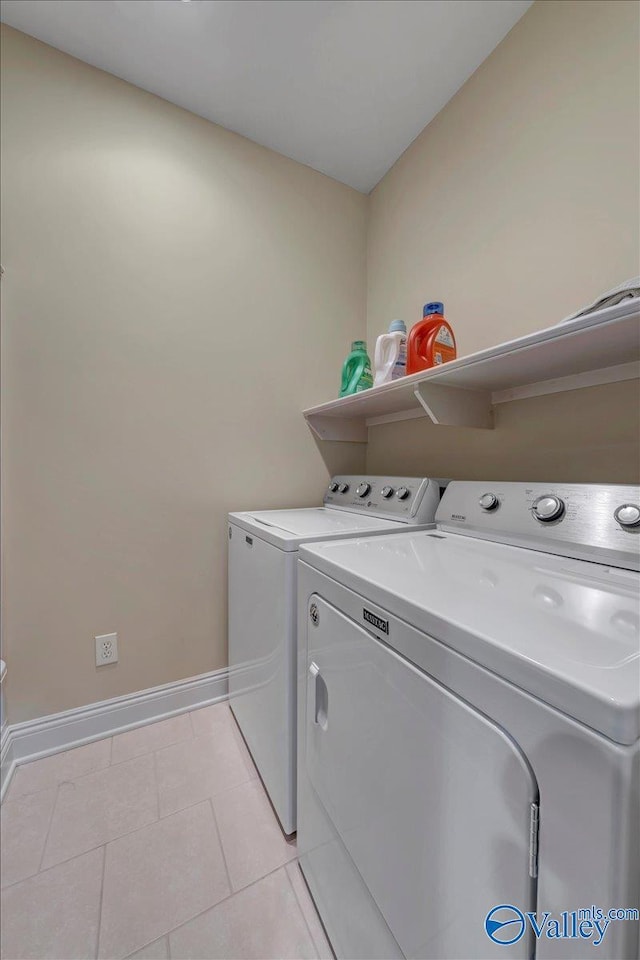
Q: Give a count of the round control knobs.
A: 8